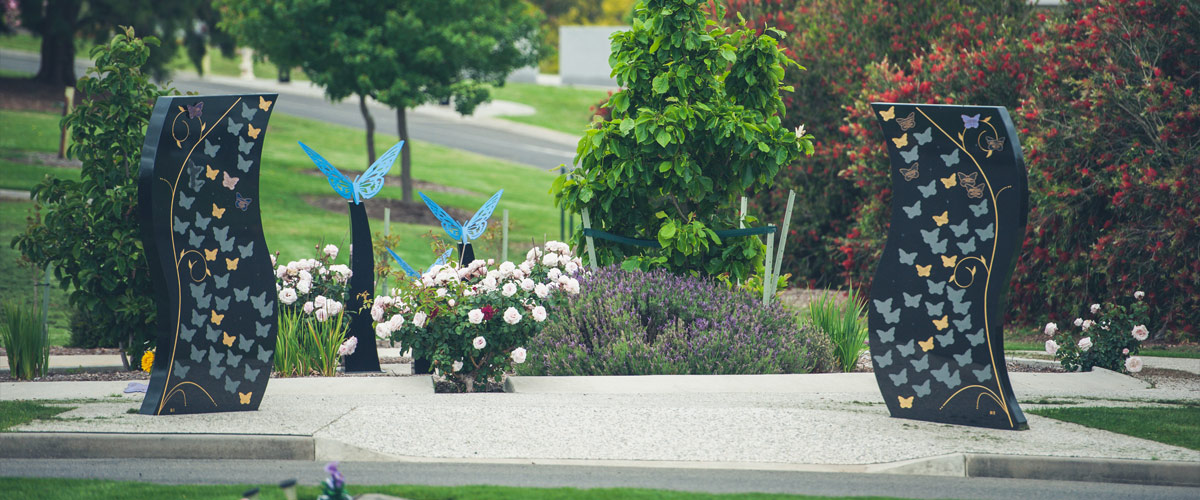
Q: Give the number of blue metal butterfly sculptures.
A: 3